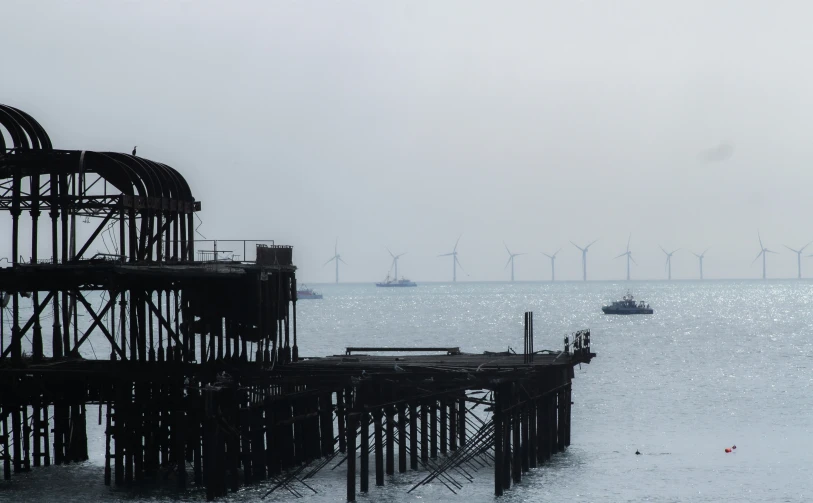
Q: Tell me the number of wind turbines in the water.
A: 11